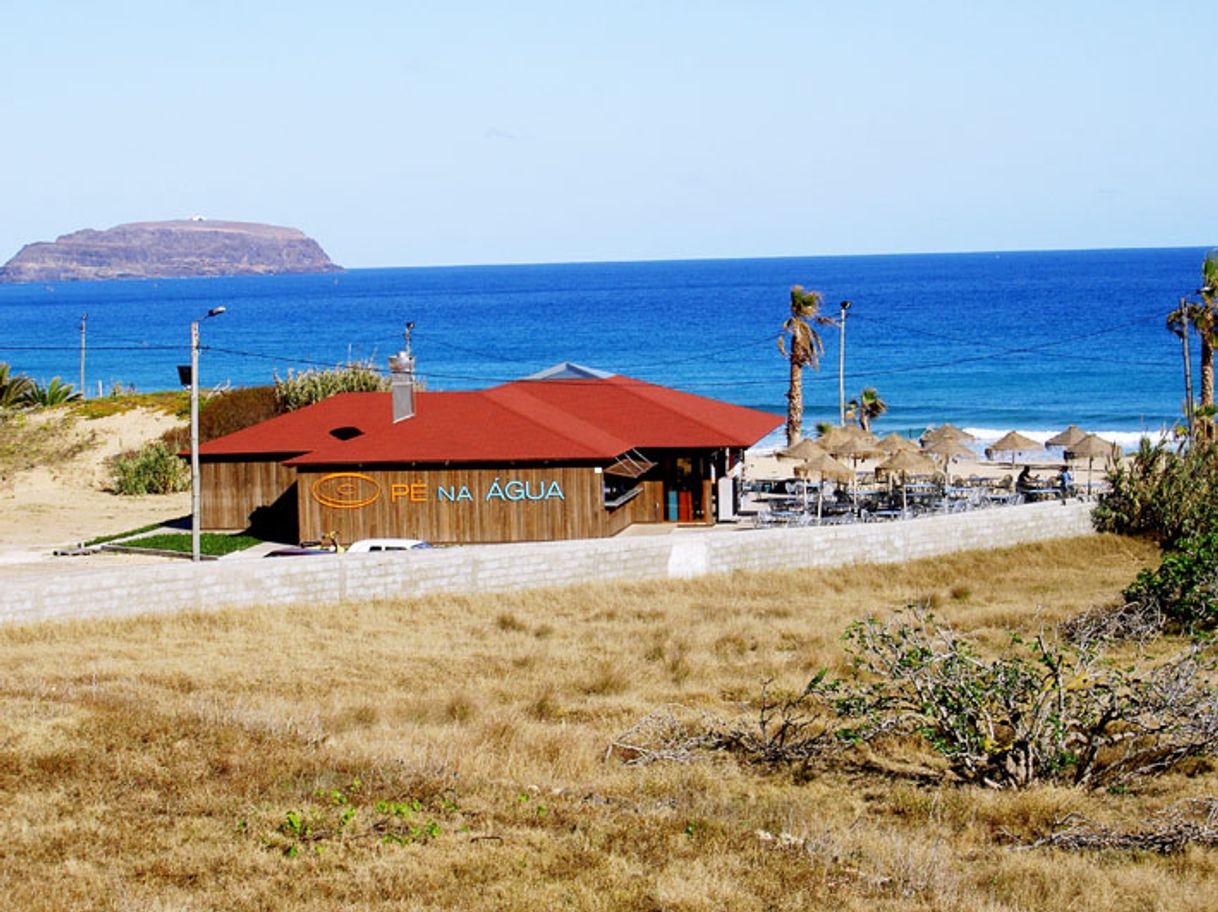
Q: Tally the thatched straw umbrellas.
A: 12